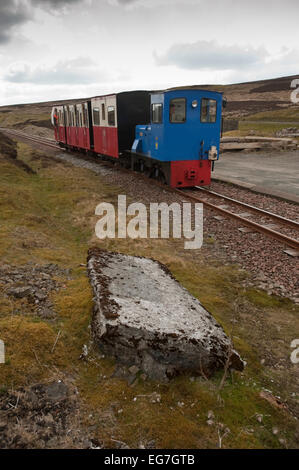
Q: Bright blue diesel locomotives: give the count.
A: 1